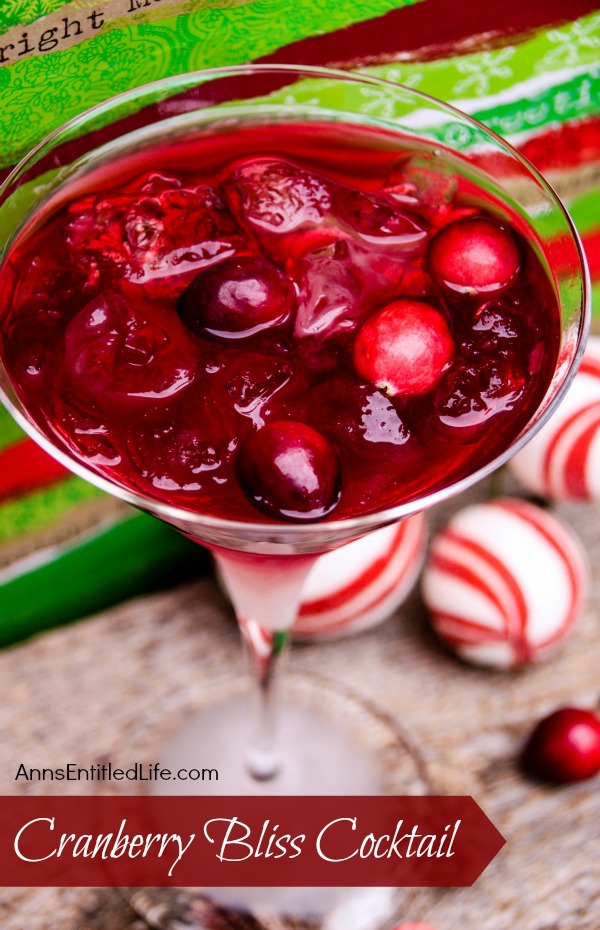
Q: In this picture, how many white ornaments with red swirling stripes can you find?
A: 3